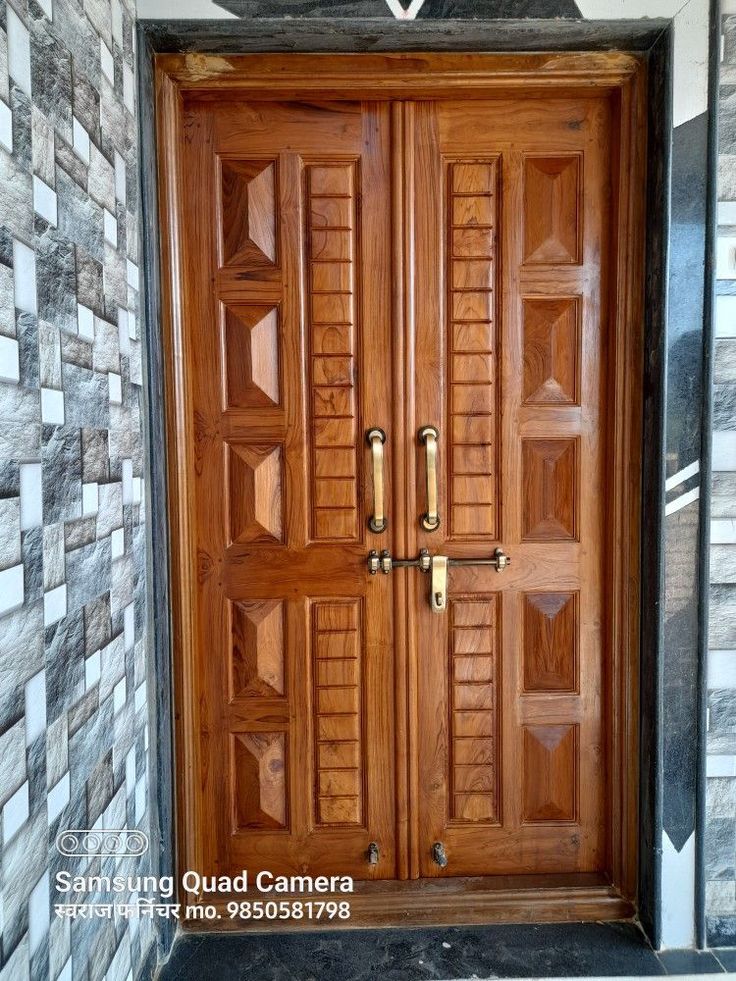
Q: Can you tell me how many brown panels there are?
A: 14